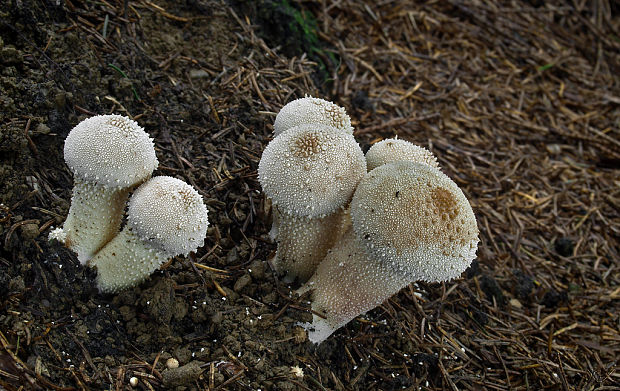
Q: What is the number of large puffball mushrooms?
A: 6